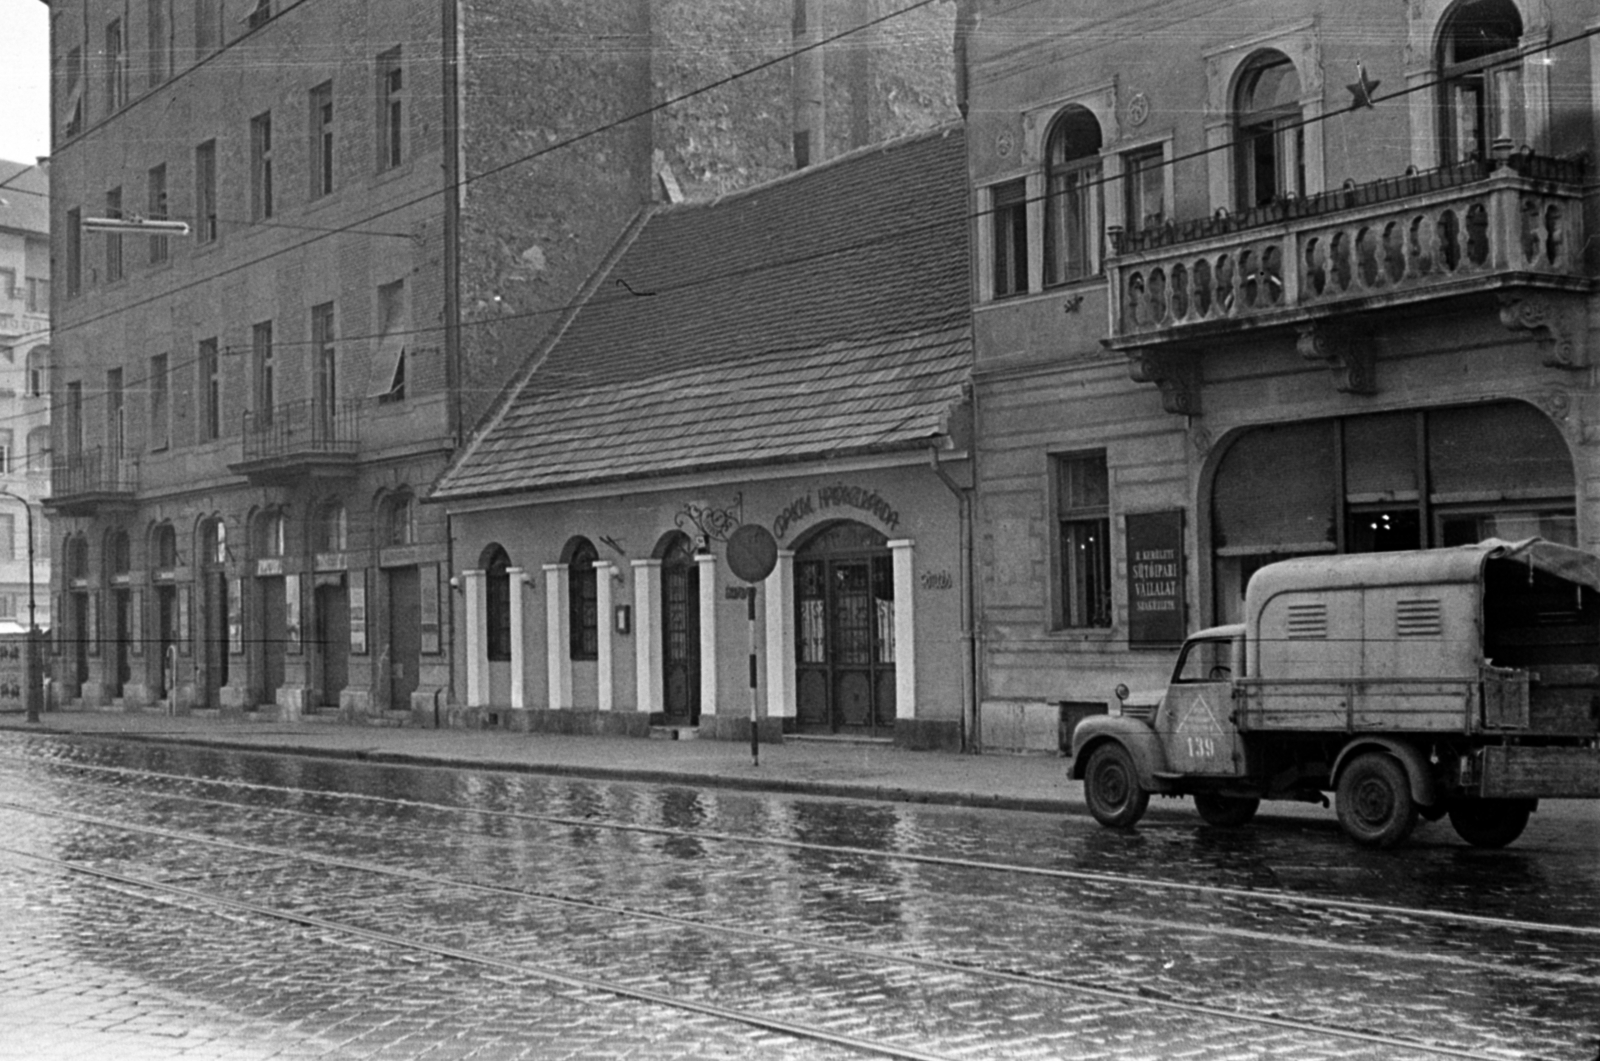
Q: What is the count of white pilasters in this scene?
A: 8